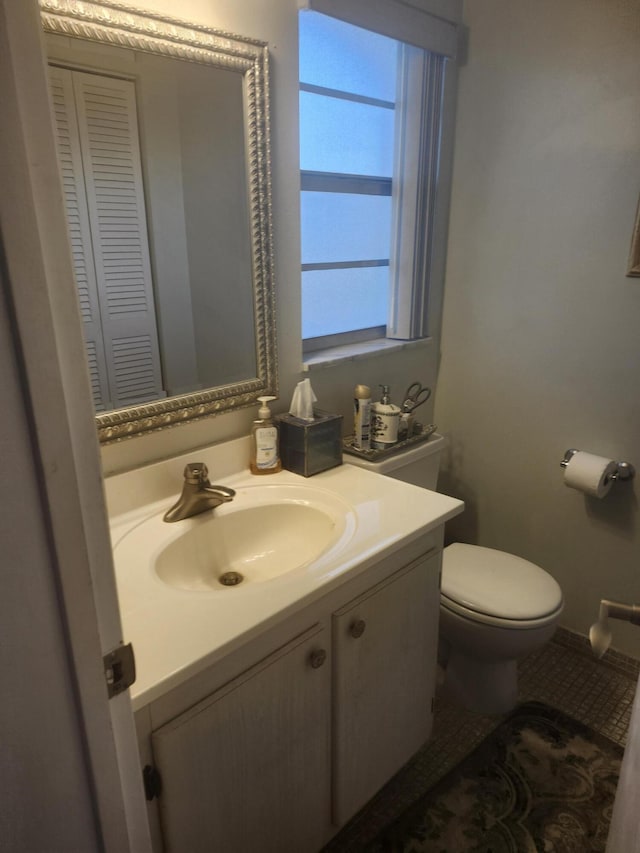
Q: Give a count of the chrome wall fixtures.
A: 1